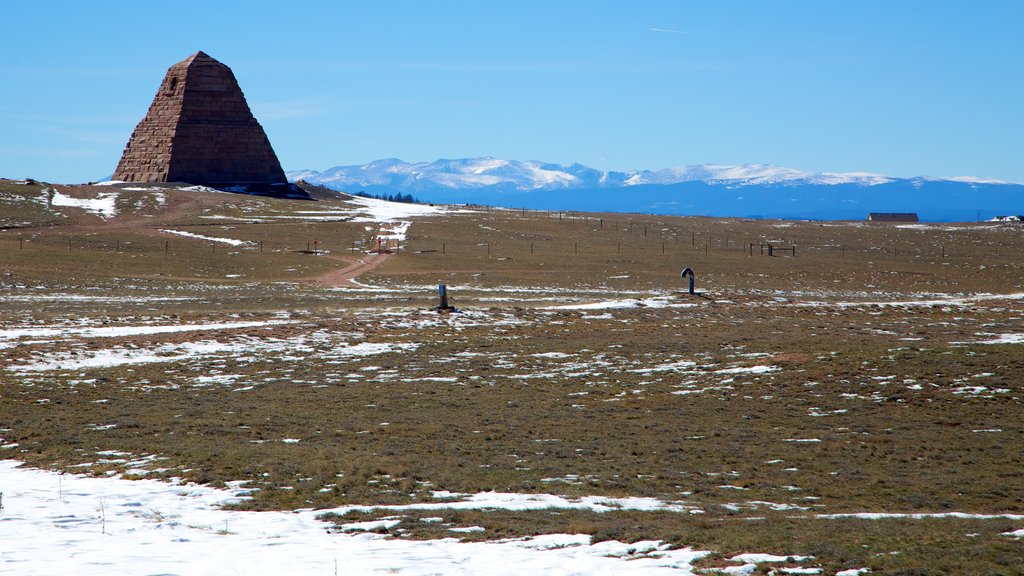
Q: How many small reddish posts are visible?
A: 2